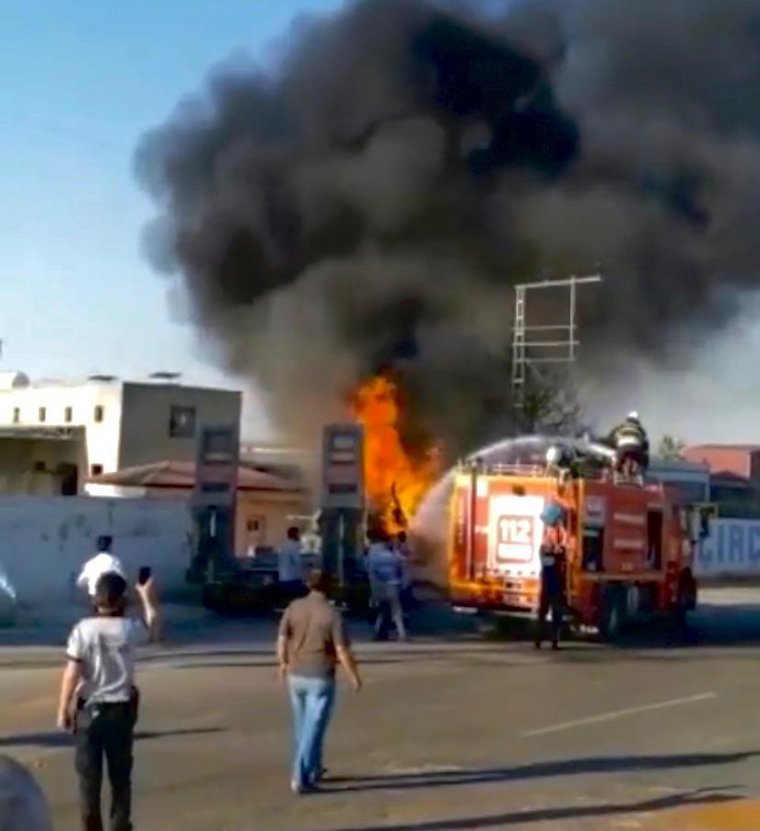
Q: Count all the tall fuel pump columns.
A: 2